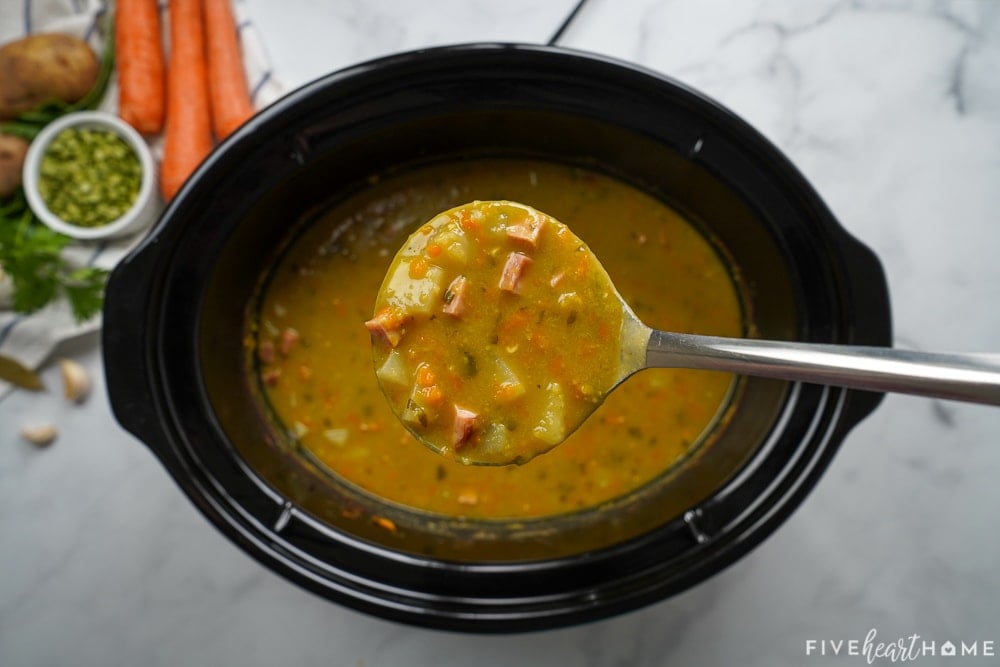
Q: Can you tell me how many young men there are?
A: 0